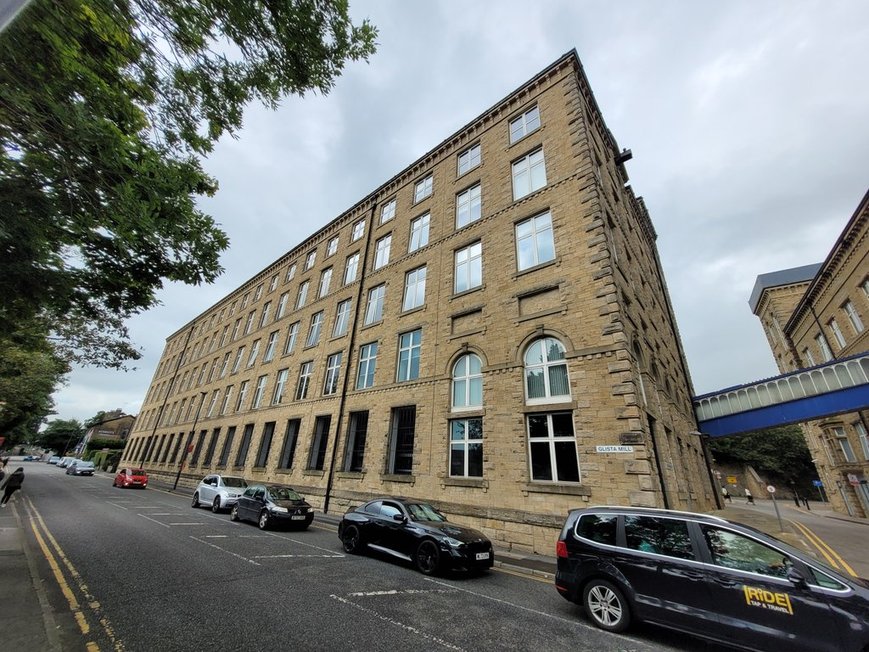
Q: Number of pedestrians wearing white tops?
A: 2